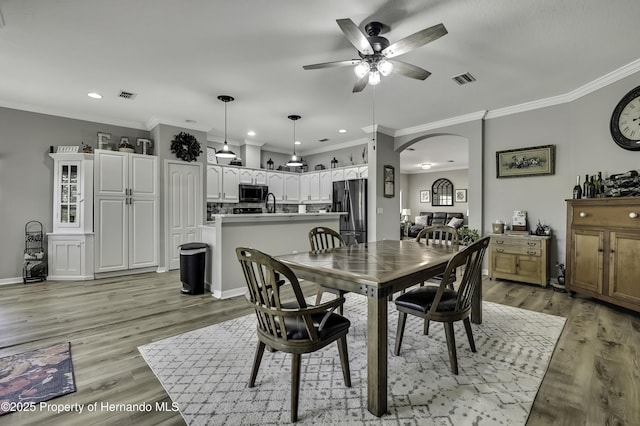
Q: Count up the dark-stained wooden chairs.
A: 4